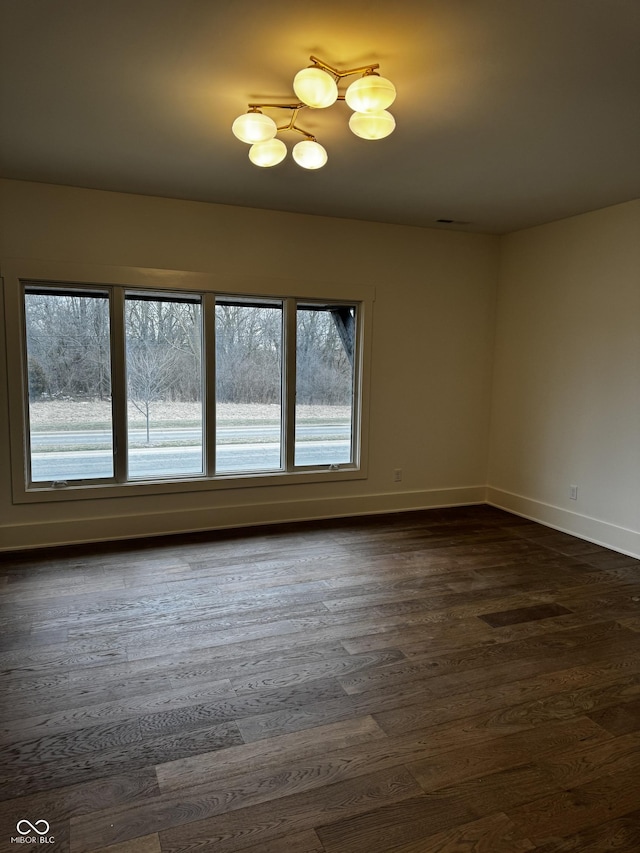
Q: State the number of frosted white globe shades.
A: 6